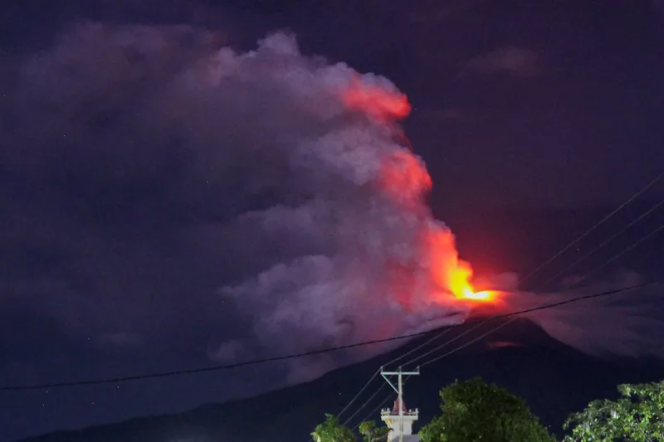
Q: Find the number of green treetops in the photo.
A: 4